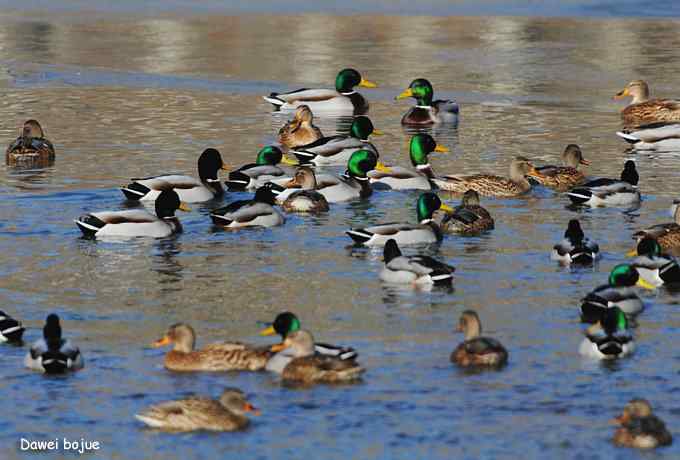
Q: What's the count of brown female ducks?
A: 13